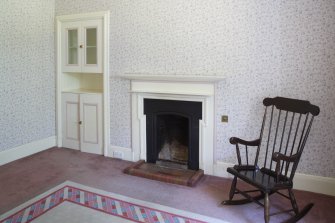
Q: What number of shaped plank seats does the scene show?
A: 1